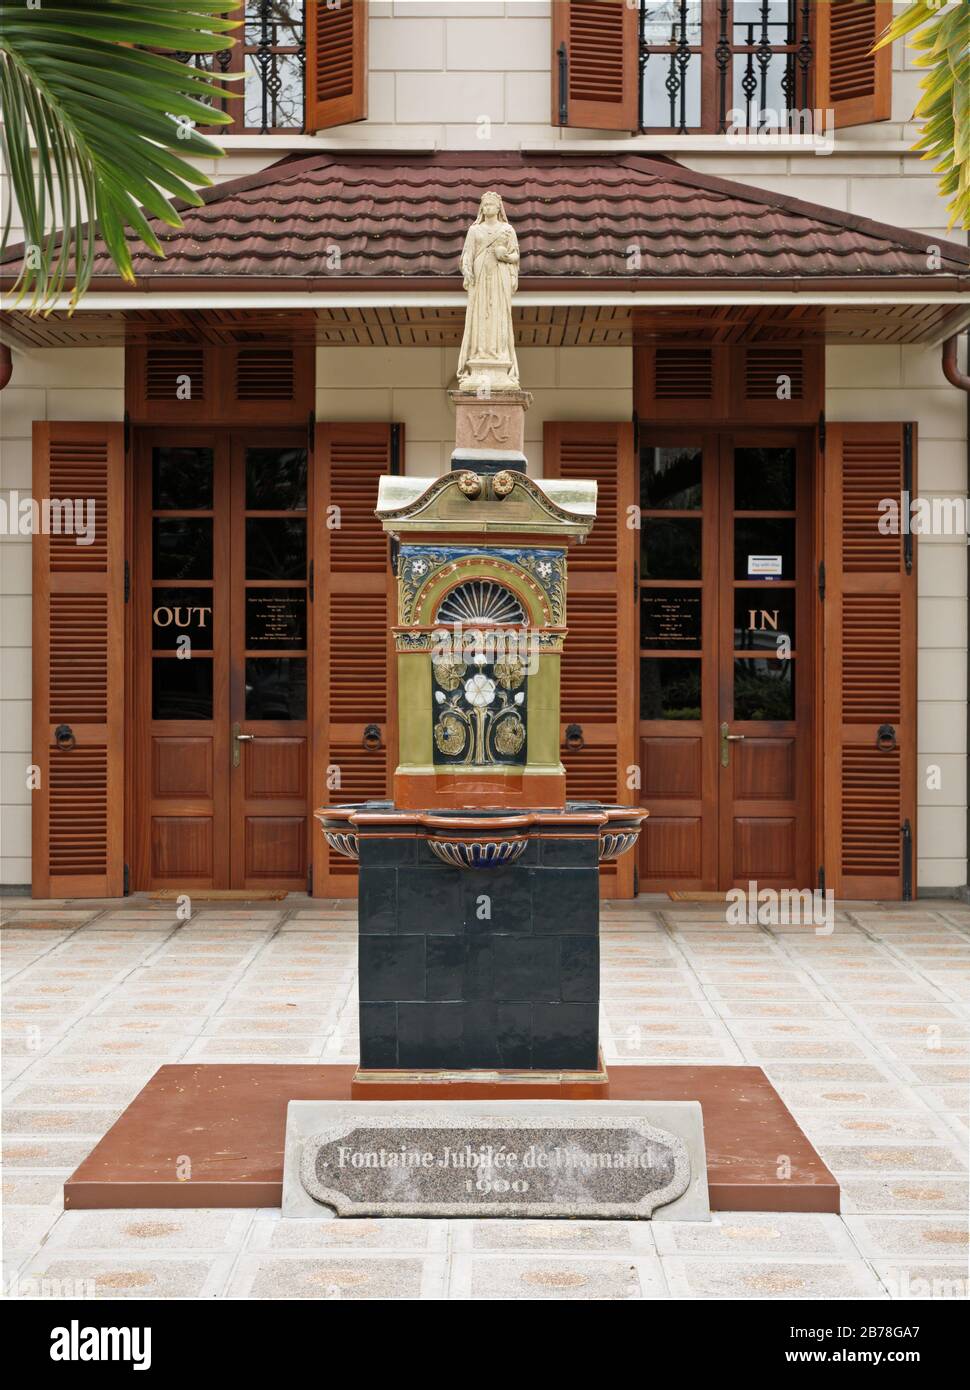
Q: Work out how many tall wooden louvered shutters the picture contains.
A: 4